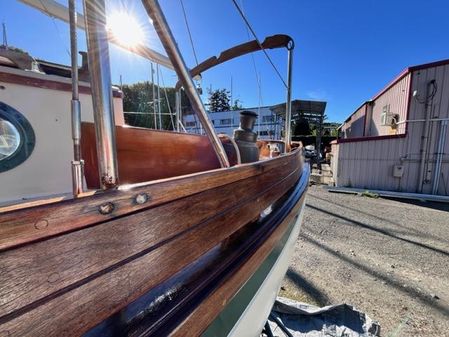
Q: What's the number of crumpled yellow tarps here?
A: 0